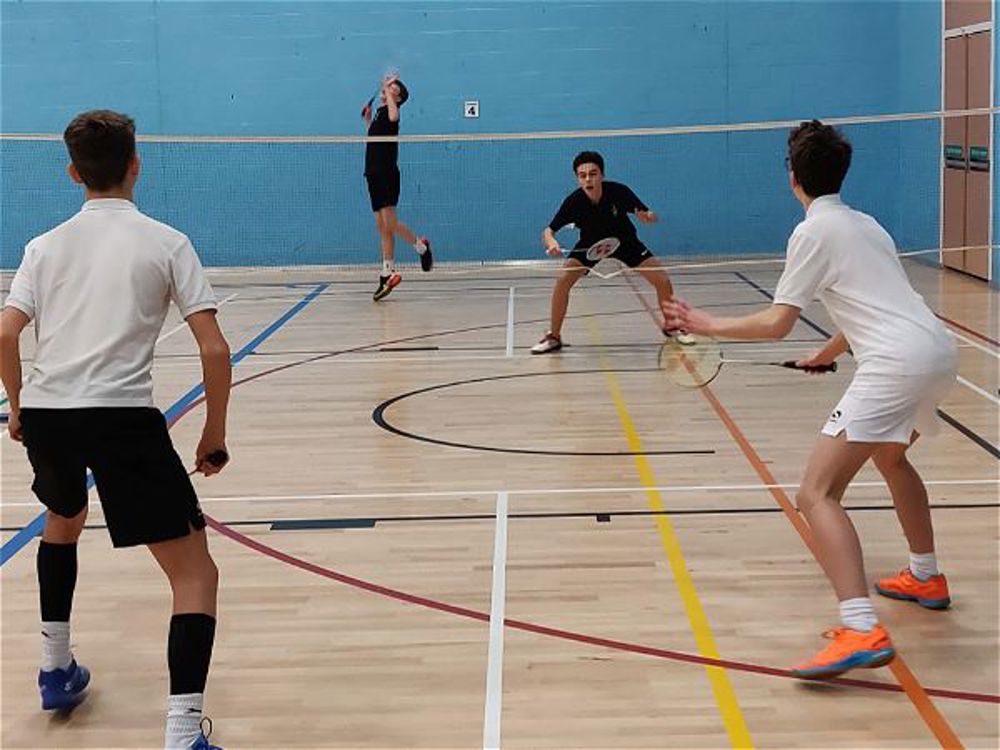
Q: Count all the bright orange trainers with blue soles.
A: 2